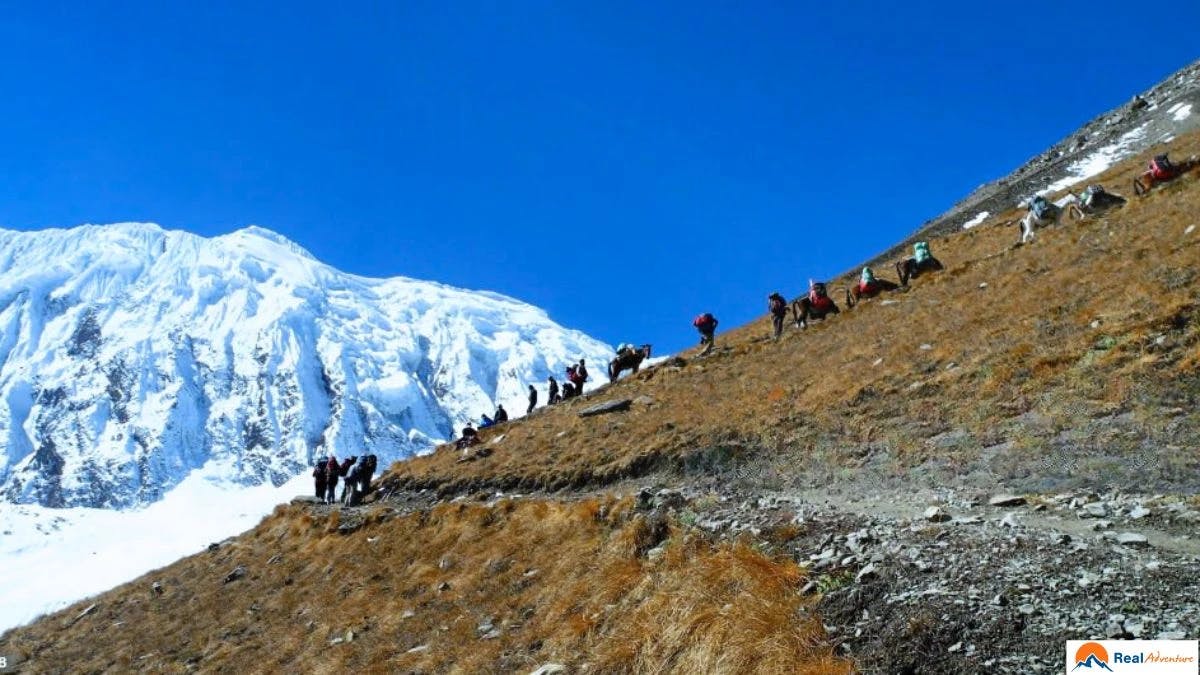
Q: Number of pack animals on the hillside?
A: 7